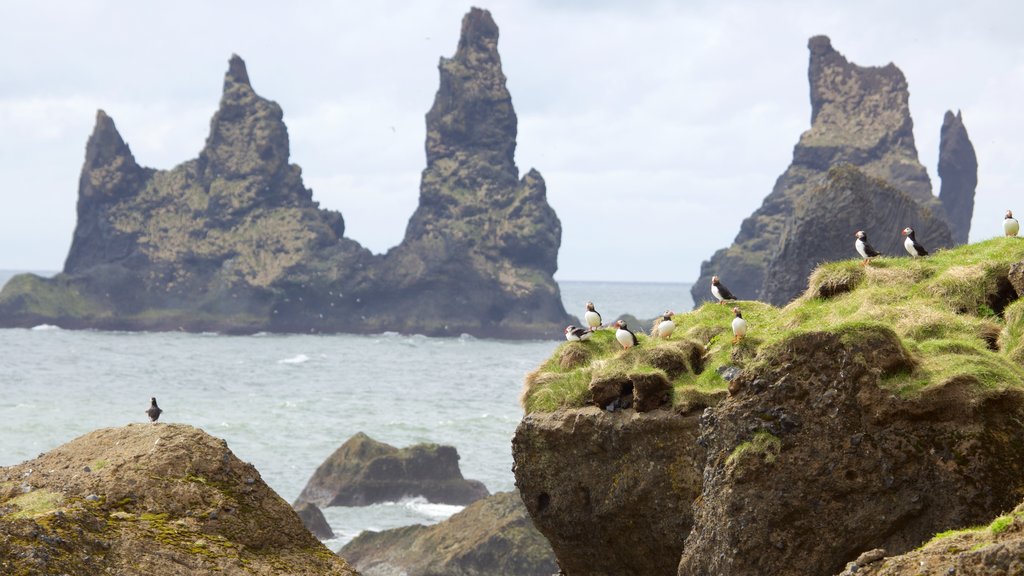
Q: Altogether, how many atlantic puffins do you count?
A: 10